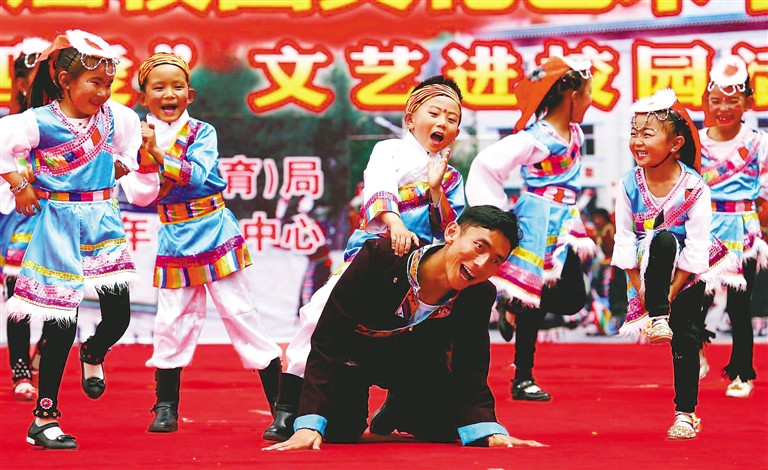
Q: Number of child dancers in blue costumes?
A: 7